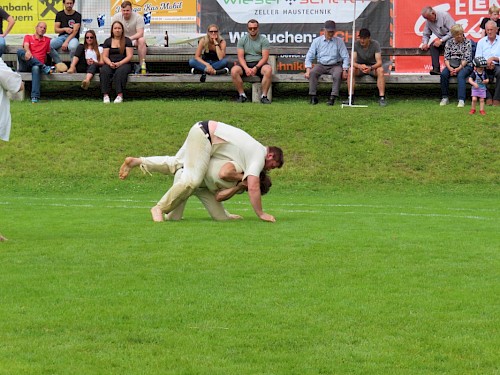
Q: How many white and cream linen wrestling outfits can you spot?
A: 2